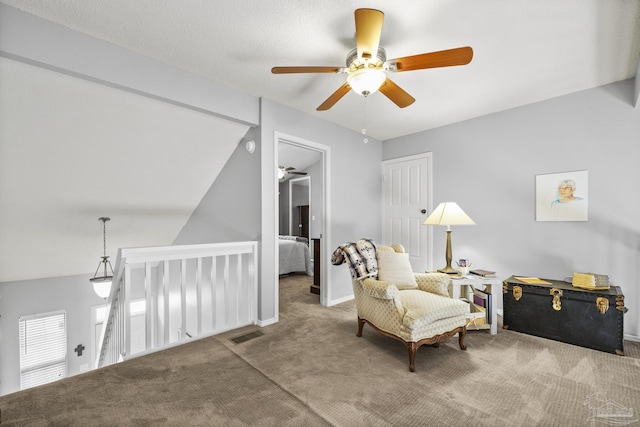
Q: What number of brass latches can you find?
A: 3